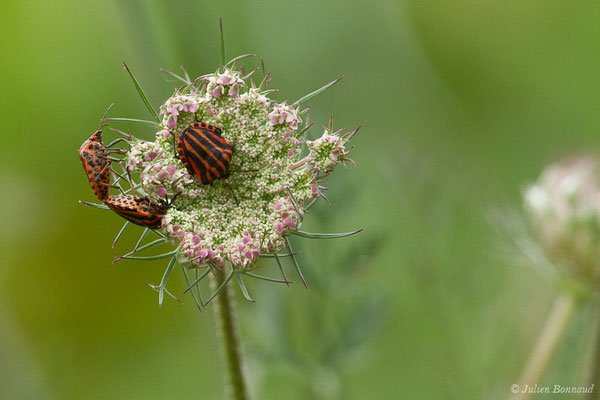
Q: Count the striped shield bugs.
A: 3